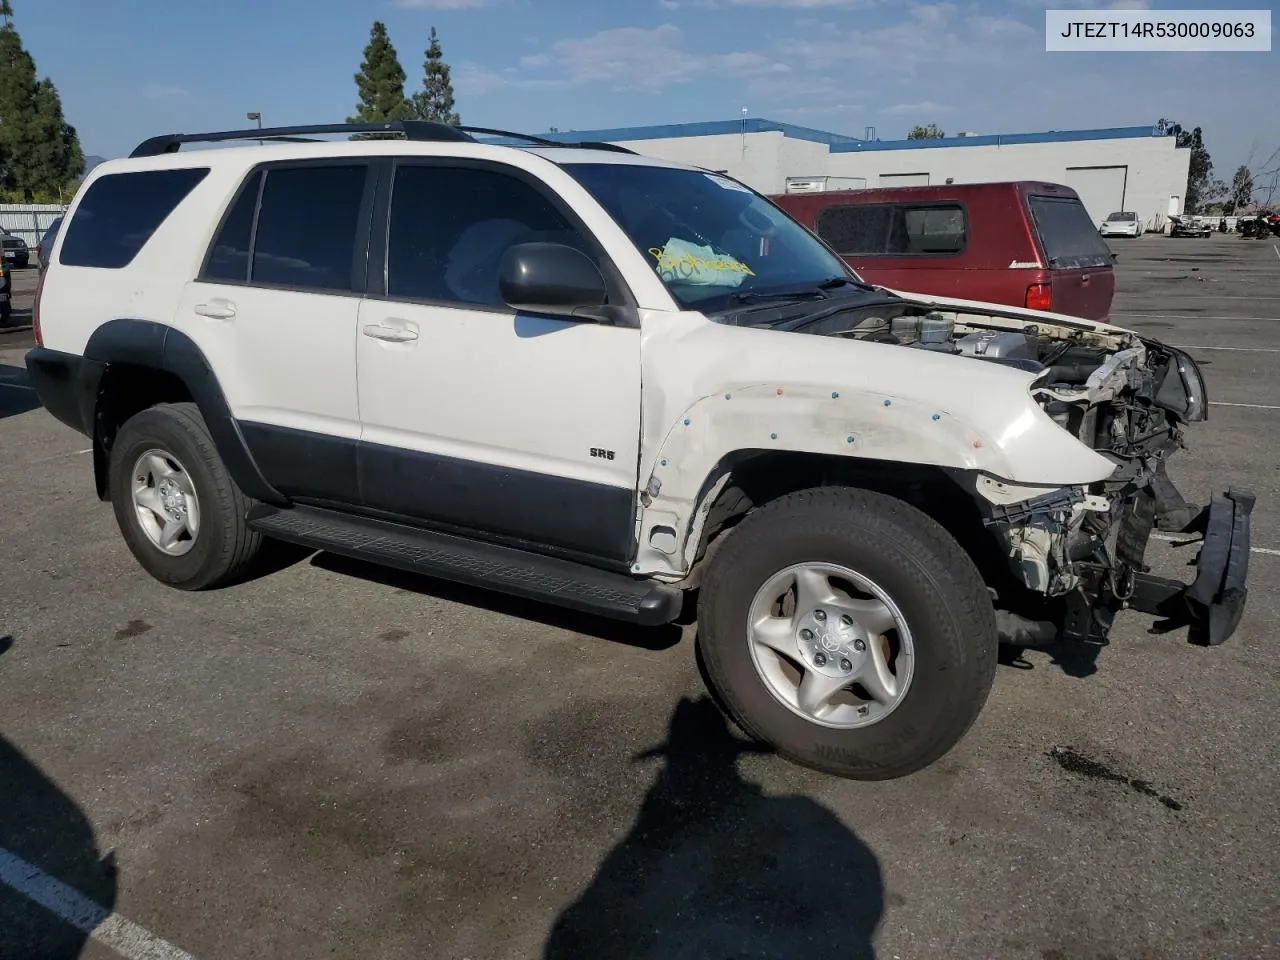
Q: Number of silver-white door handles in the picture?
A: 2